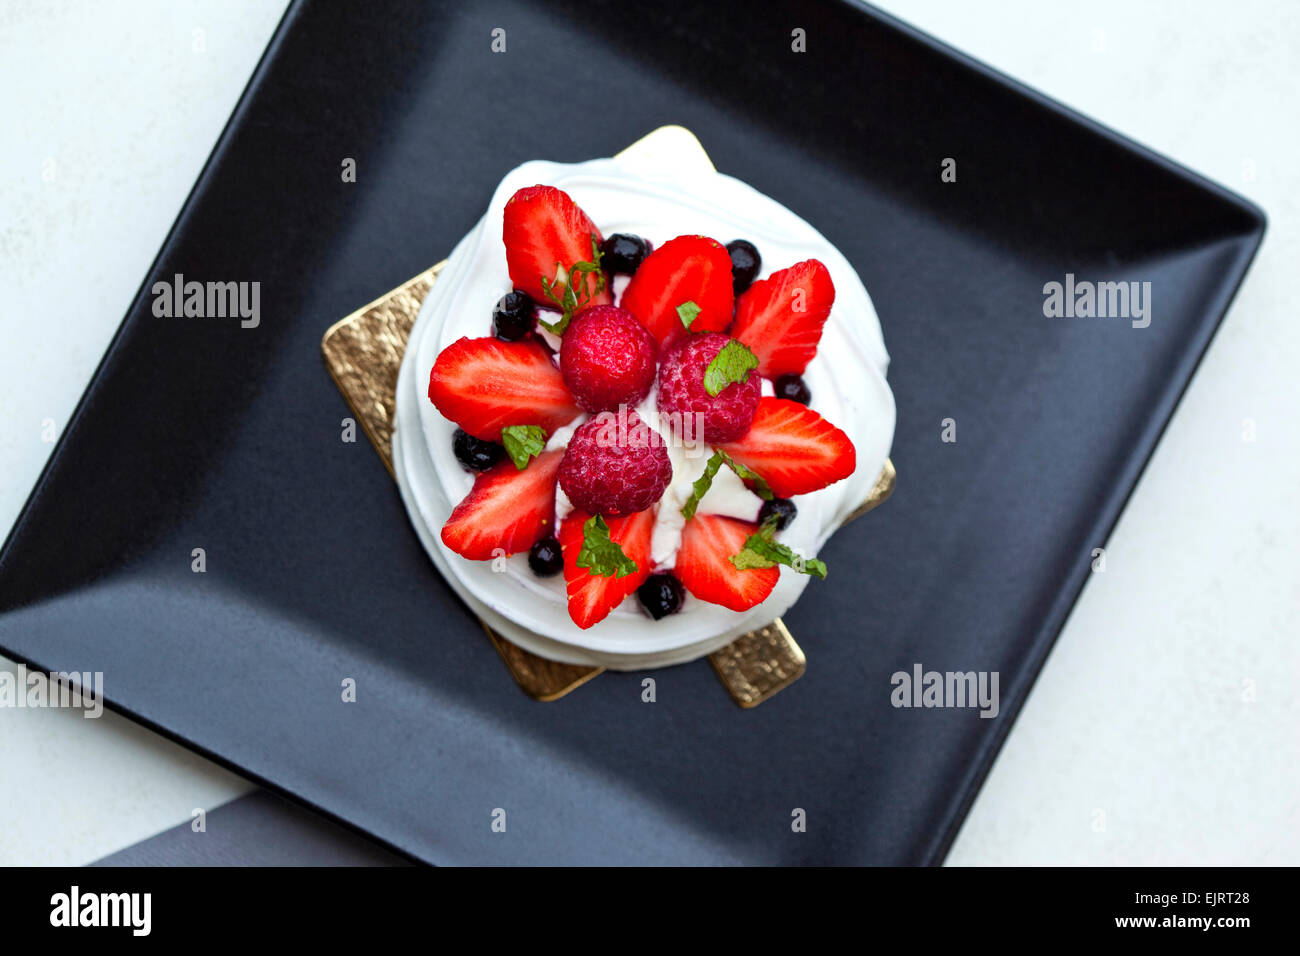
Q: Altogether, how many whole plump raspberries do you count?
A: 3